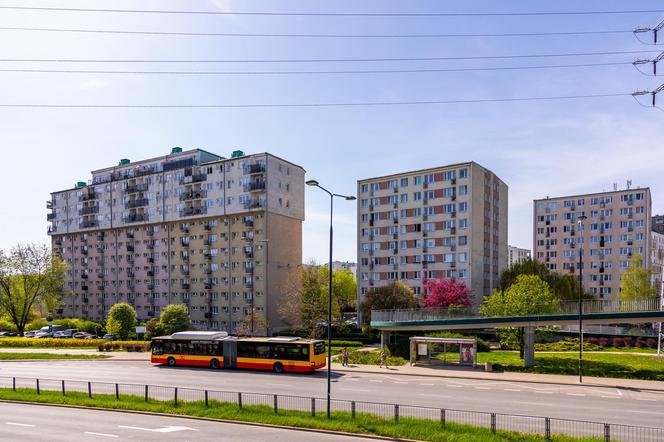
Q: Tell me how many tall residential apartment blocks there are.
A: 3